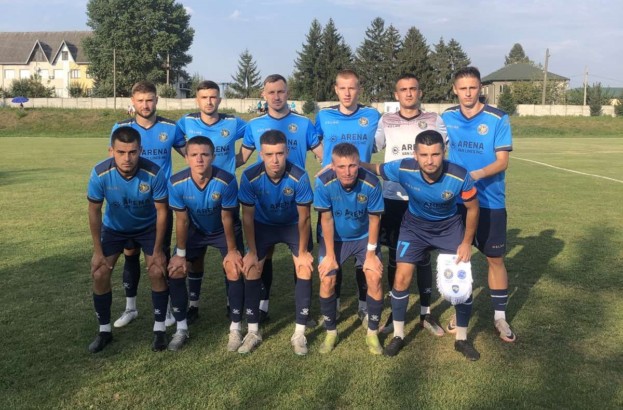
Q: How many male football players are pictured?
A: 11